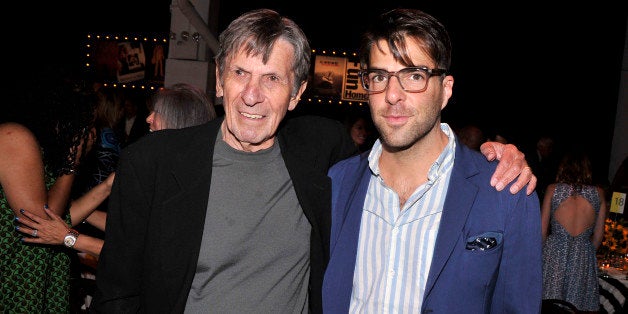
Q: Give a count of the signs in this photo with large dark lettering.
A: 1